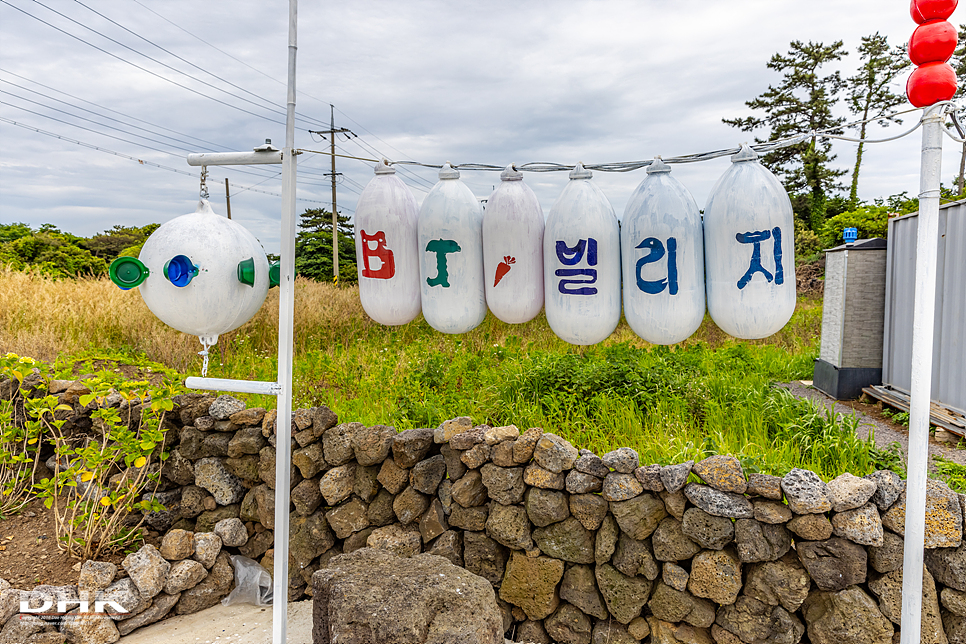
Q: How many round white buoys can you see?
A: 1